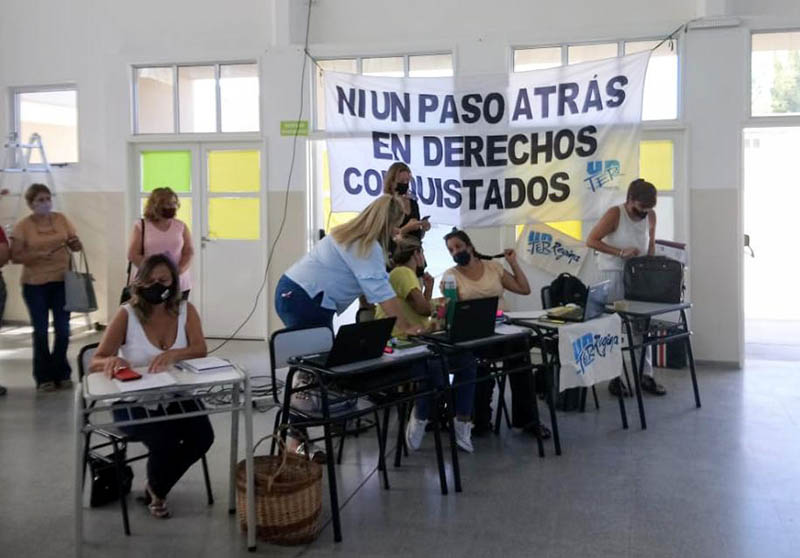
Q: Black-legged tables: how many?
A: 4